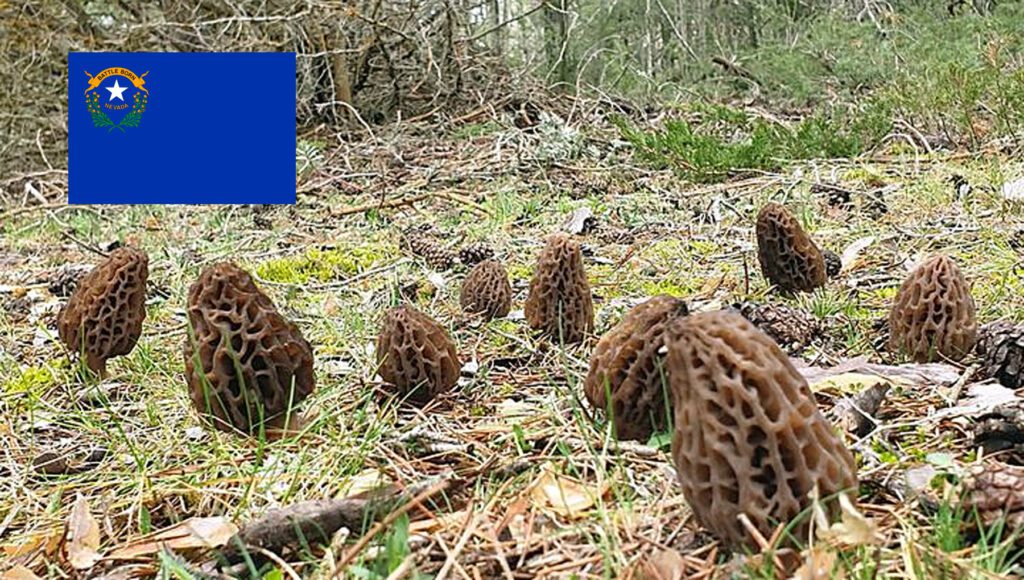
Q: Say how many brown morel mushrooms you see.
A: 9